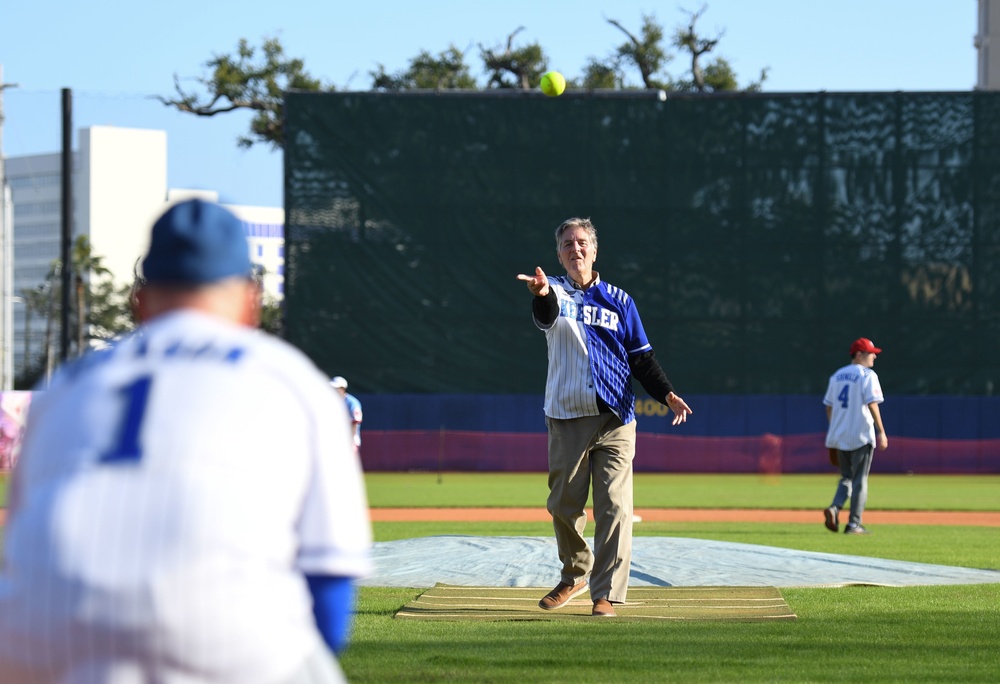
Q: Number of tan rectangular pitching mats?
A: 1